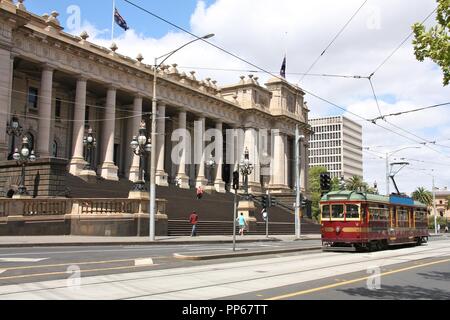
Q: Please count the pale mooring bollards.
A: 0